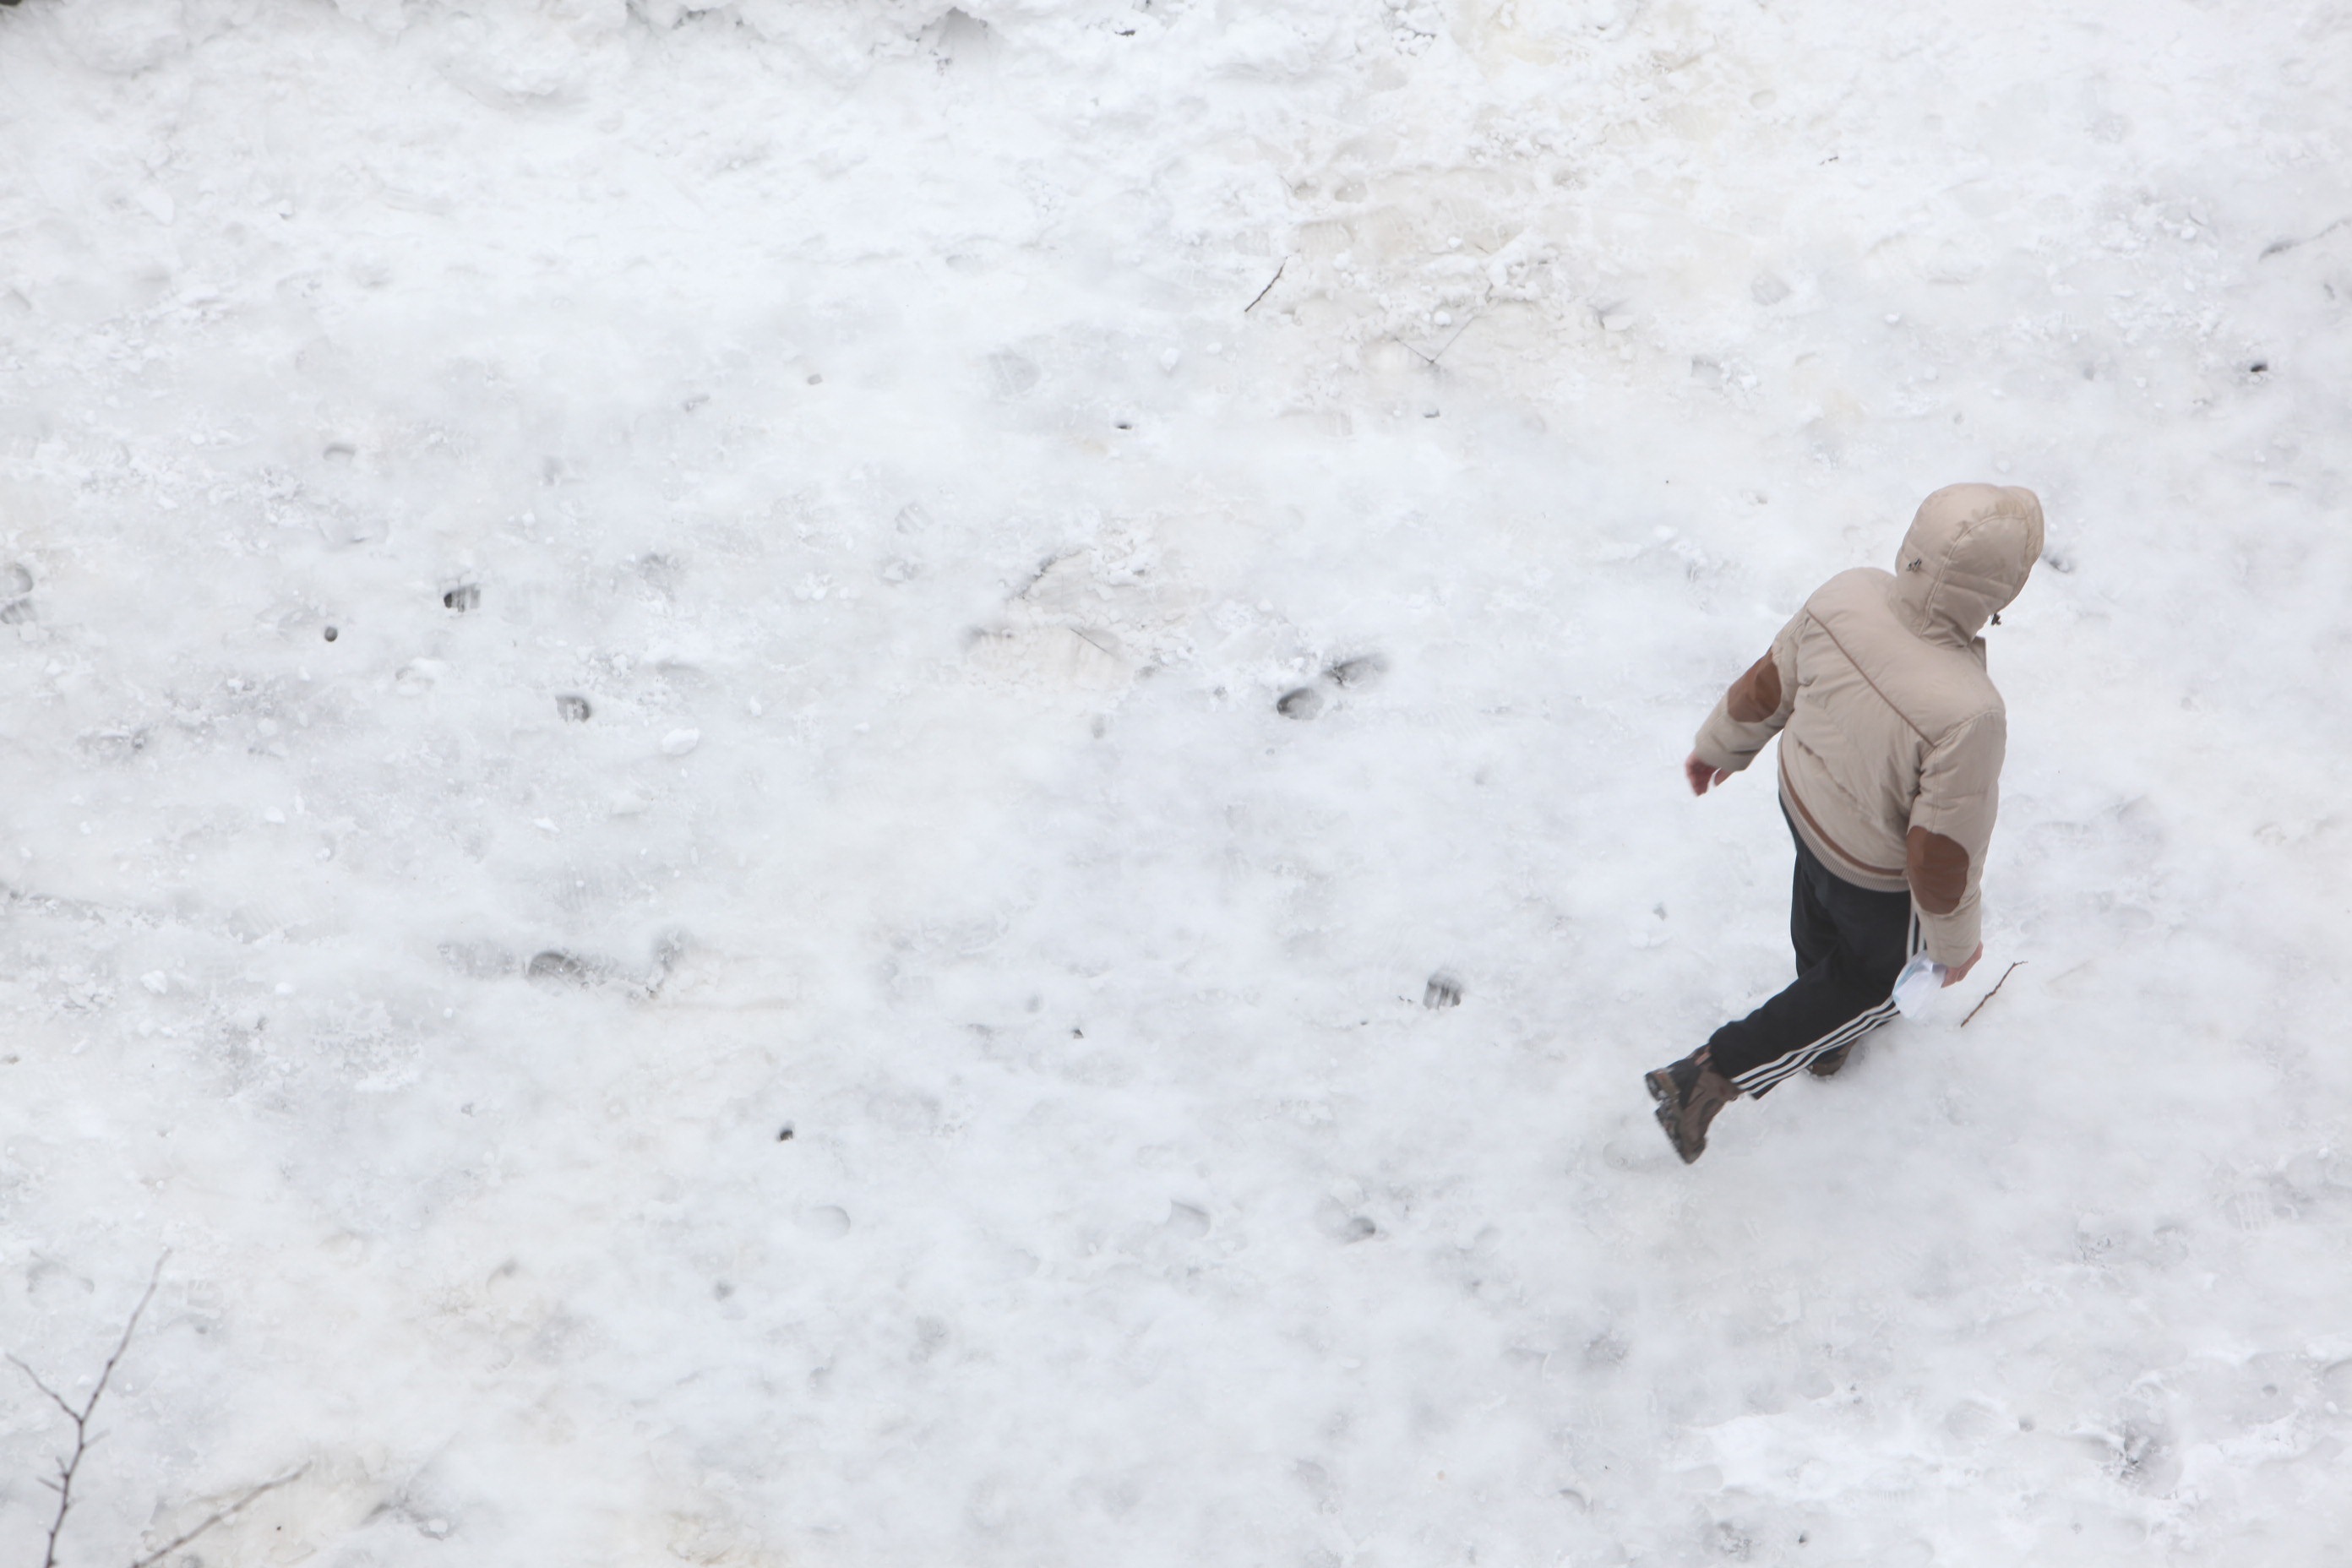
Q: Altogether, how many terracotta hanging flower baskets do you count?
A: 0